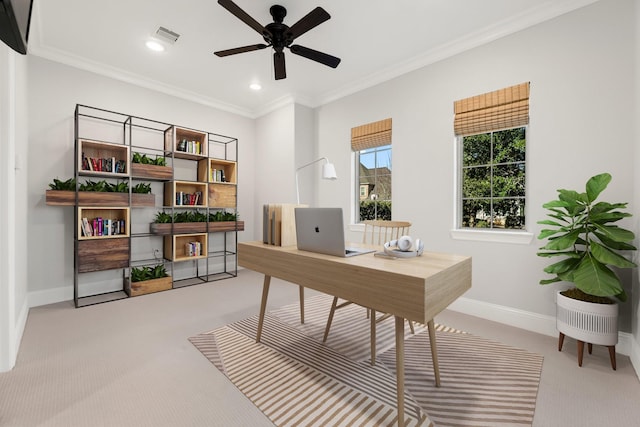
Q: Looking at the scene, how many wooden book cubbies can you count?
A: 6